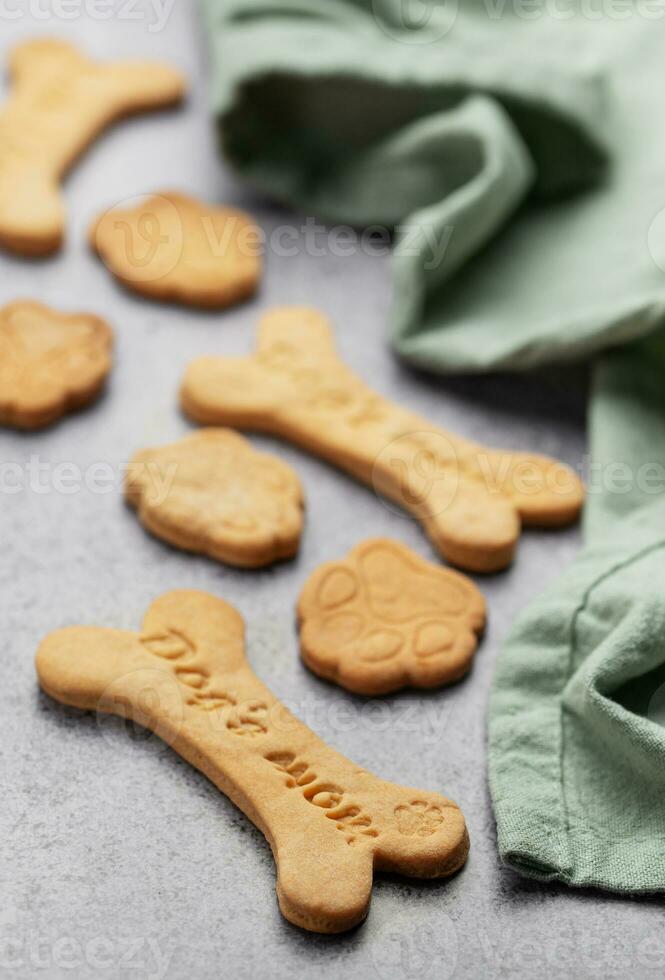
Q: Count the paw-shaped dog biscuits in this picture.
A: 4